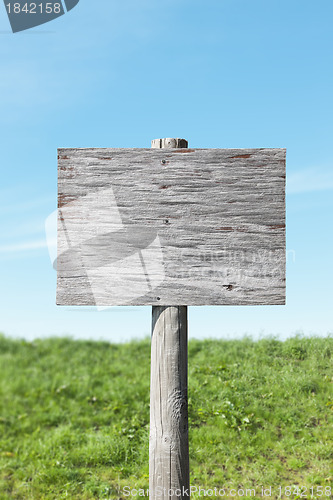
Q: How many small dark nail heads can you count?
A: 3